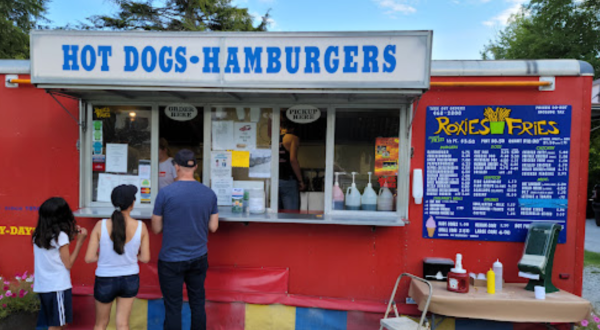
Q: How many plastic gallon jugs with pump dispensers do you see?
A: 4